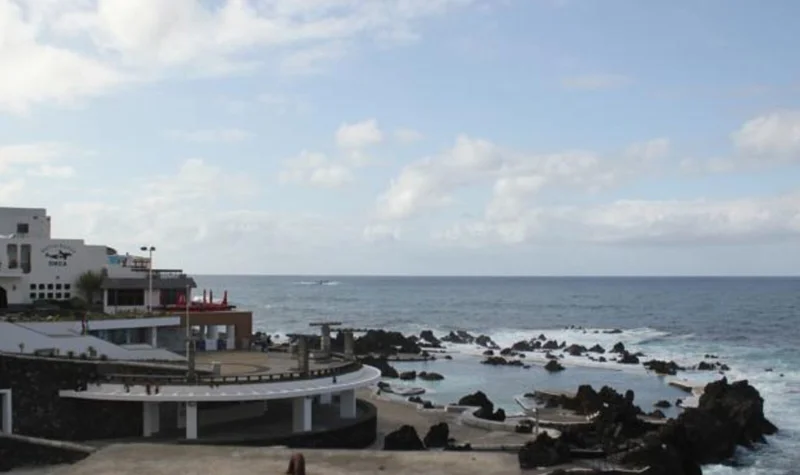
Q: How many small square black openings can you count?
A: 10